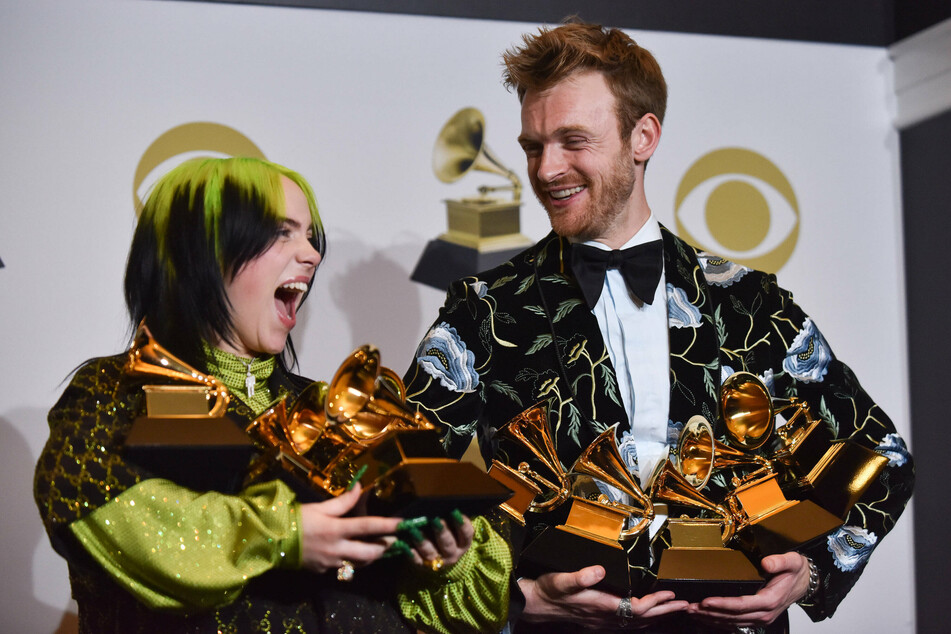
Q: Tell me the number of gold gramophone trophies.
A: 10